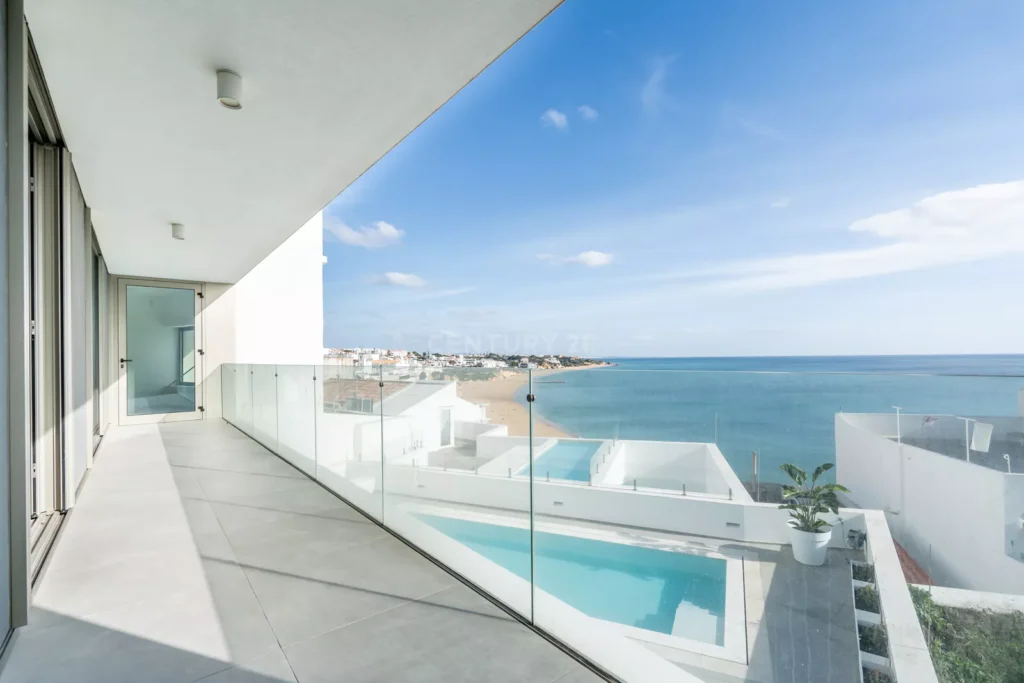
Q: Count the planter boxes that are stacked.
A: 4